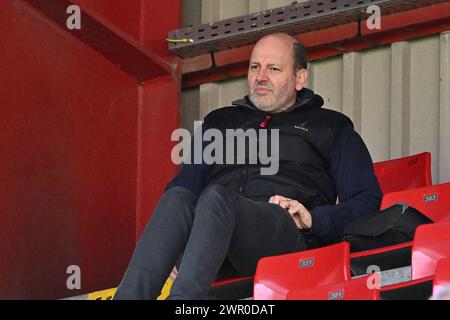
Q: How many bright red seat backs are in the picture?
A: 6